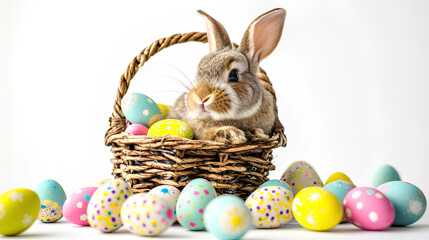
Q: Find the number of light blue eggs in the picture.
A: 8